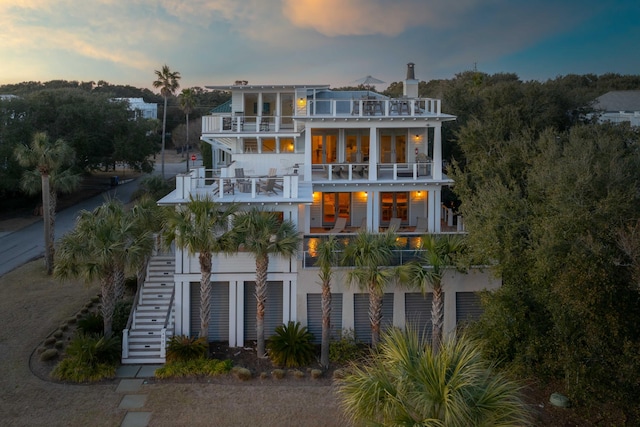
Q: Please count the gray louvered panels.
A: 6